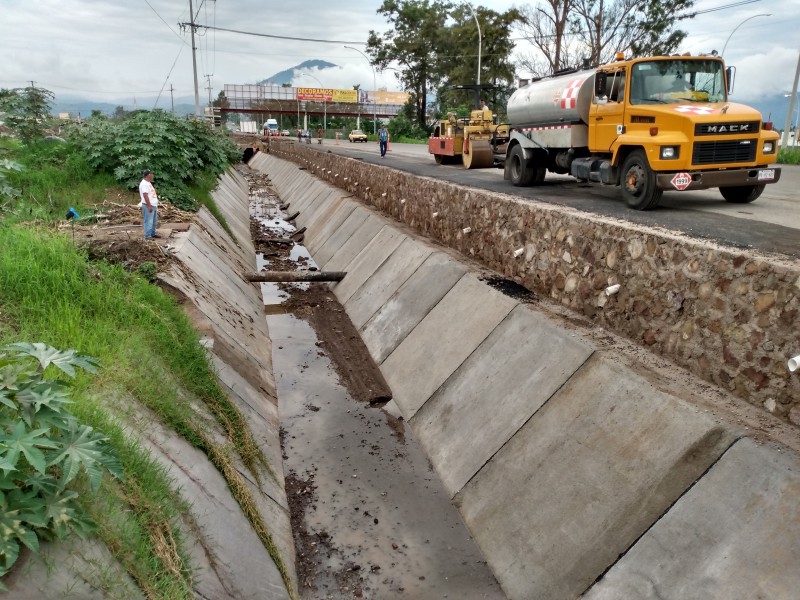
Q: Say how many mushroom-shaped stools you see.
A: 0